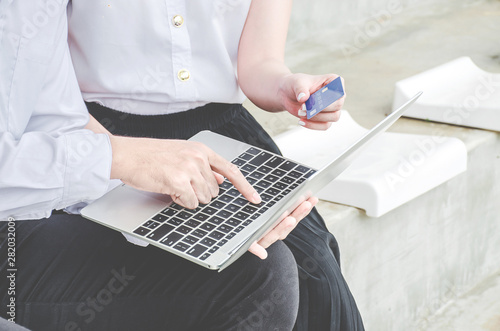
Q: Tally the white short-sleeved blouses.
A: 1